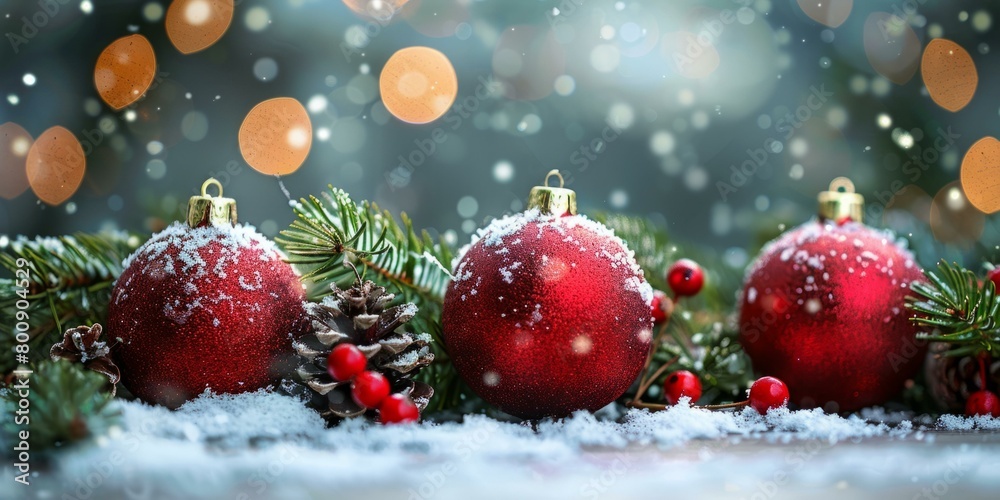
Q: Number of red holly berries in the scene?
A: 9